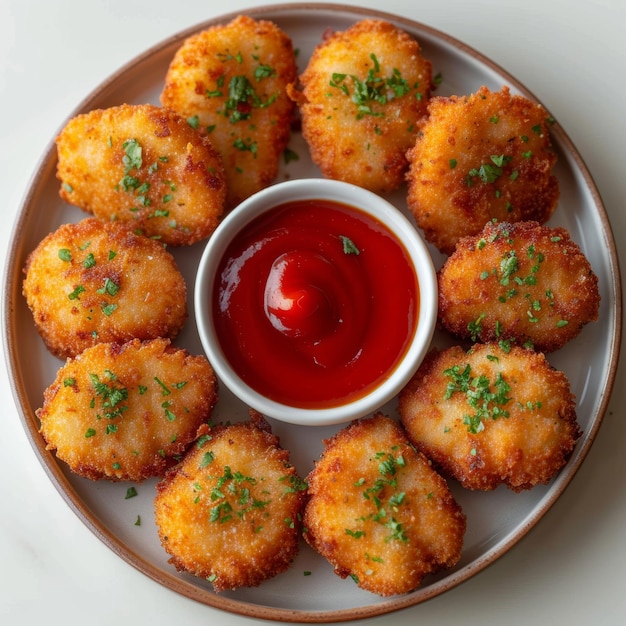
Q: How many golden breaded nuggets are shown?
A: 10